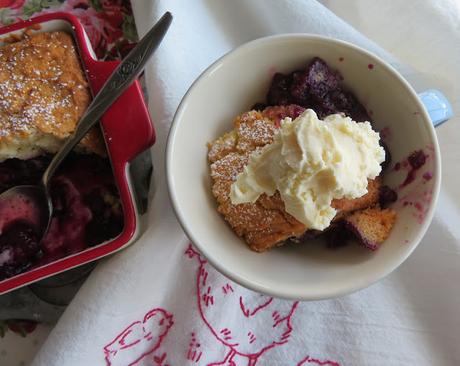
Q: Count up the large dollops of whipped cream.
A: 1